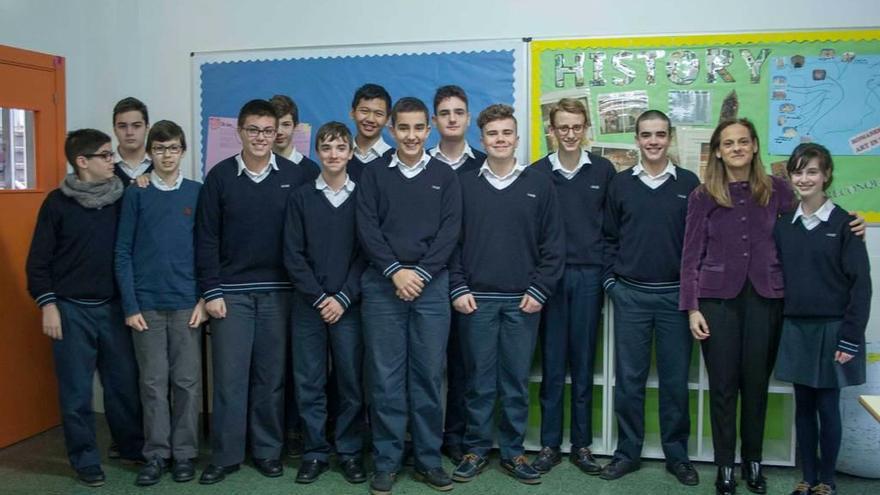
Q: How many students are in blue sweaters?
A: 13